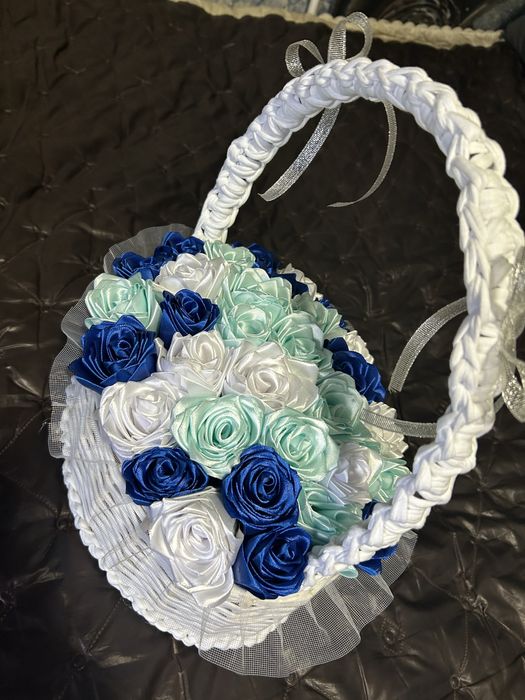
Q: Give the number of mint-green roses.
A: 11